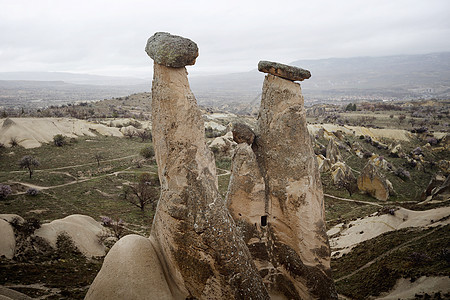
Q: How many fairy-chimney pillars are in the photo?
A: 3